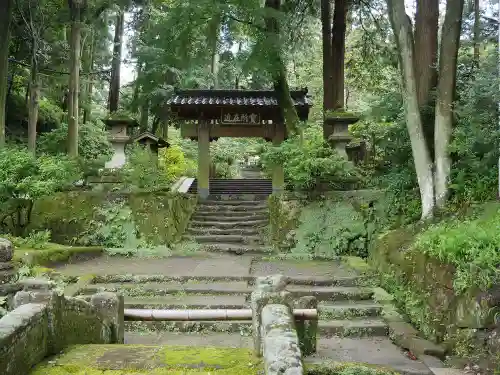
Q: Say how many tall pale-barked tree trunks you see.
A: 2